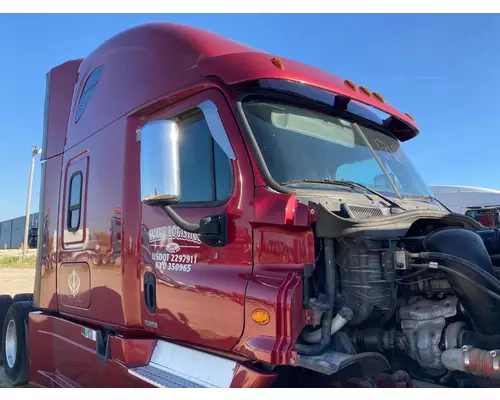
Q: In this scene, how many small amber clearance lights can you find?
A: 5